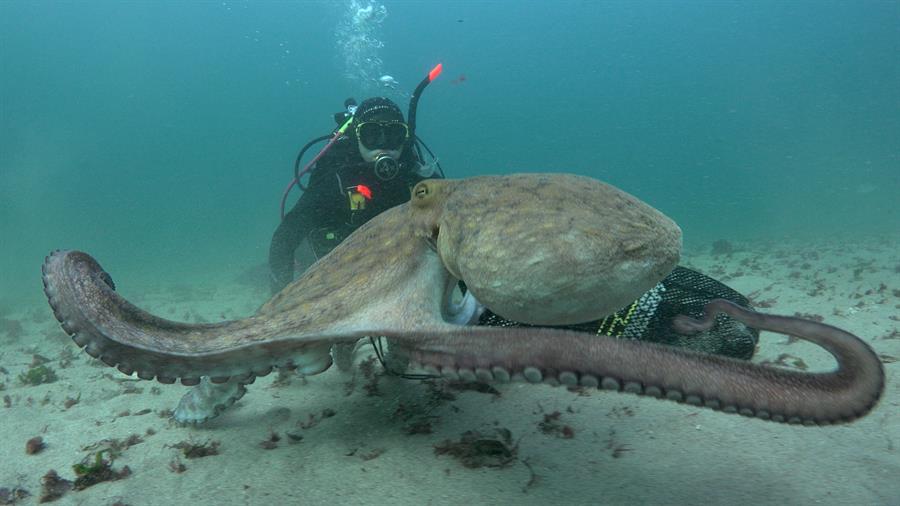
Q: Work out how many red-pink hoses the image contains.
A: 1